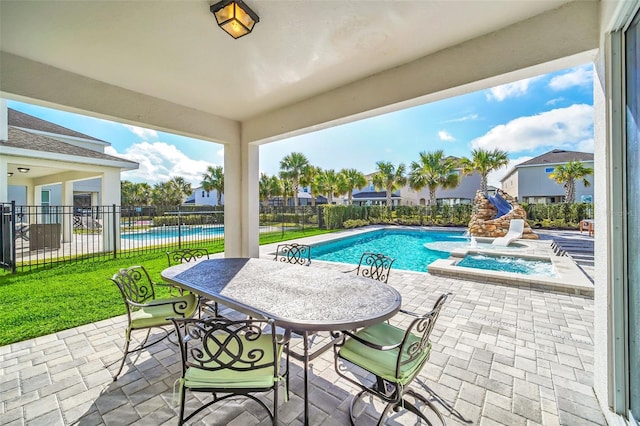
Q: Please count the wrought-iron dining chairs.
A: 6